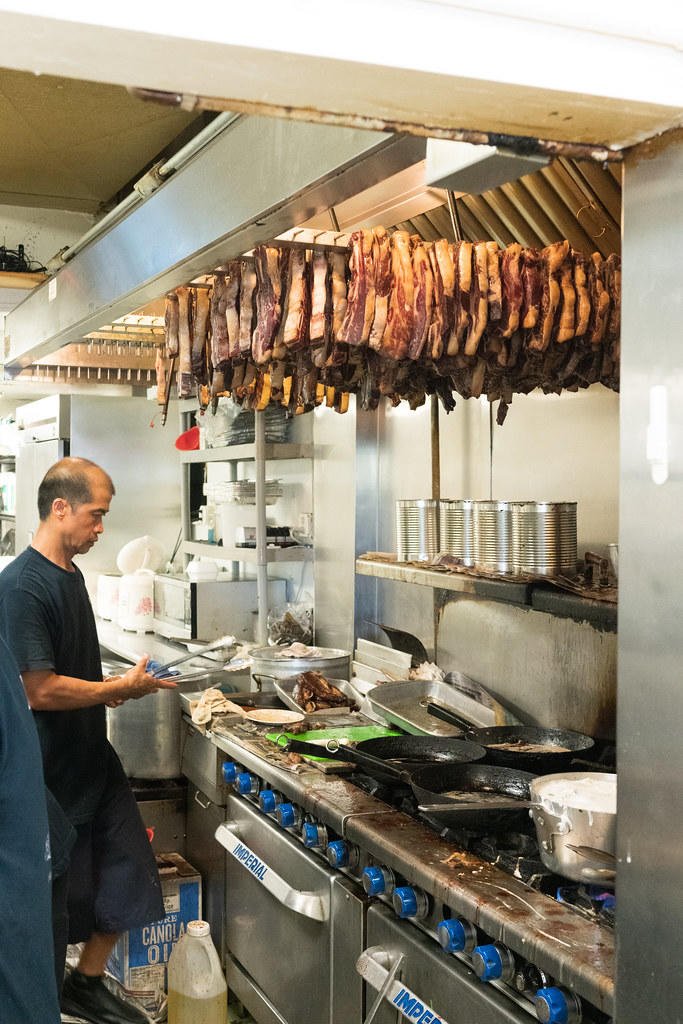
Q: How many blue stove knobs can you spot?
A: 11